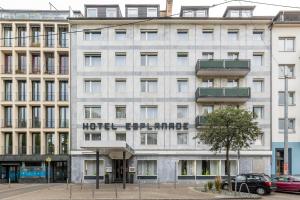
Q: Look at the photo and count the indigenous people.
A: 0